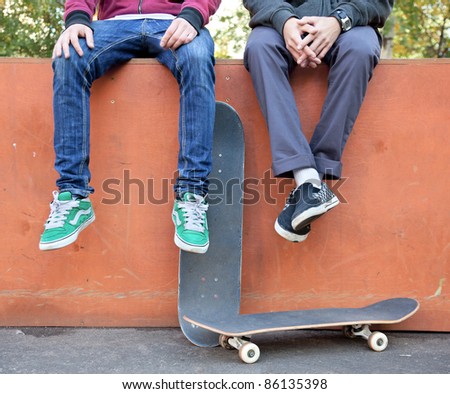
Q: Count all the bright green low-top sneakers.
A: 2